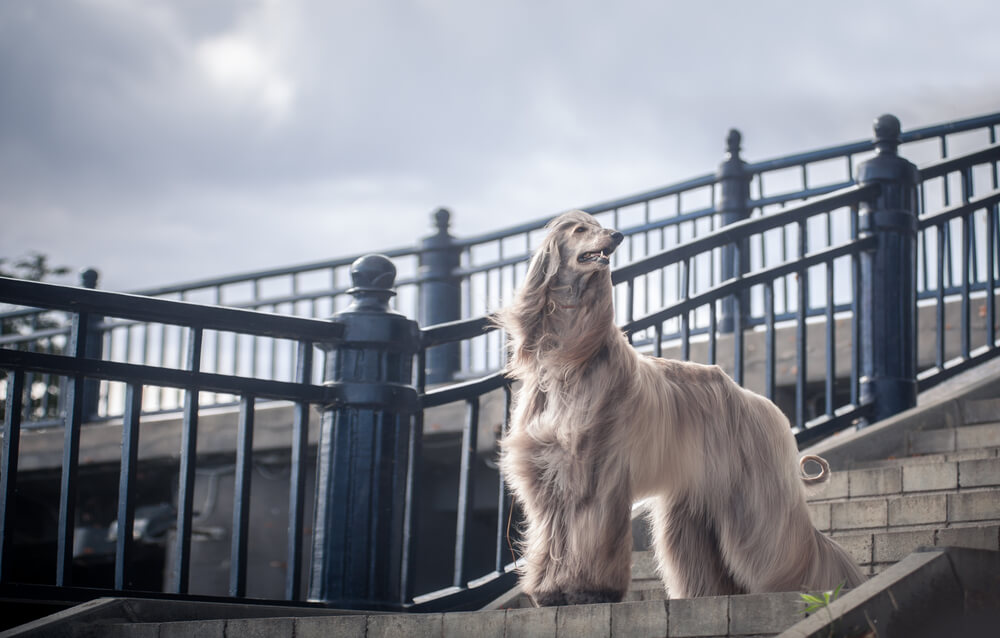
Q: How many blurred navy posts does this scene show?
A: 3